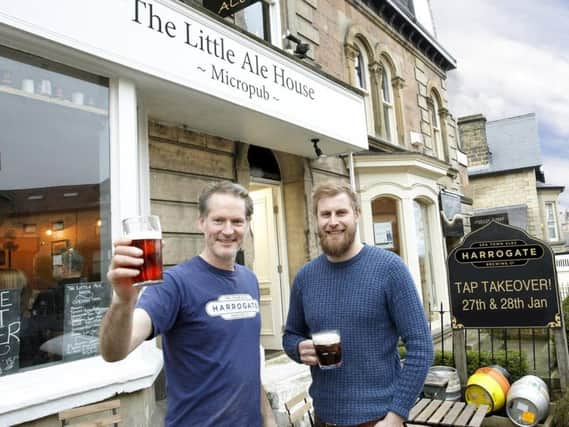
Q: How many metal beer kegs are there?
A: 3